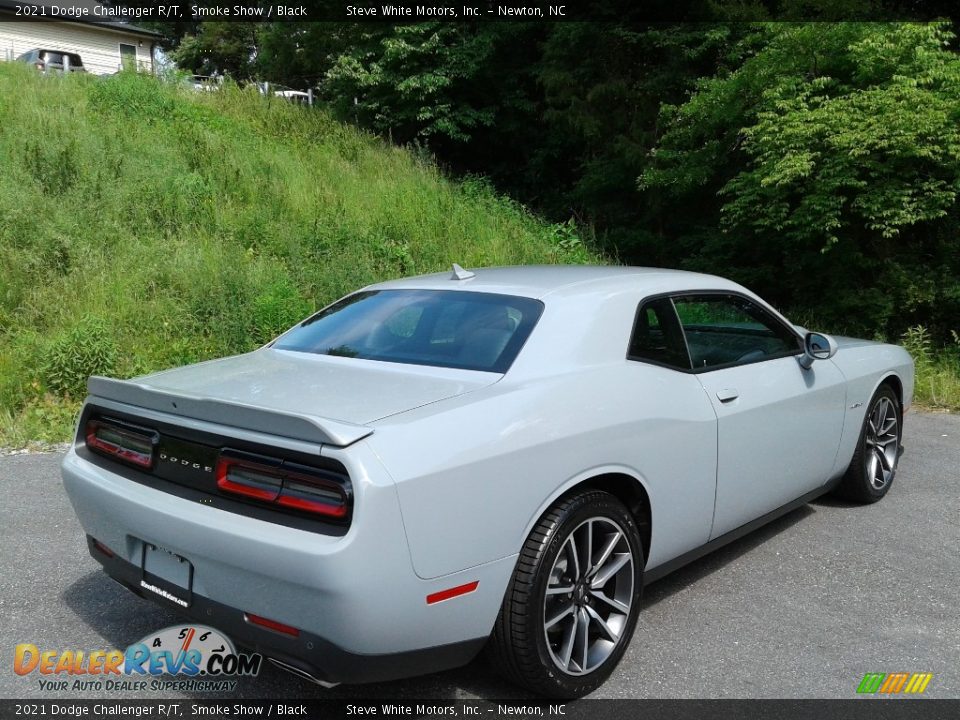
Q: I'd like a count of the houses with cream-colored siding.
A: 1